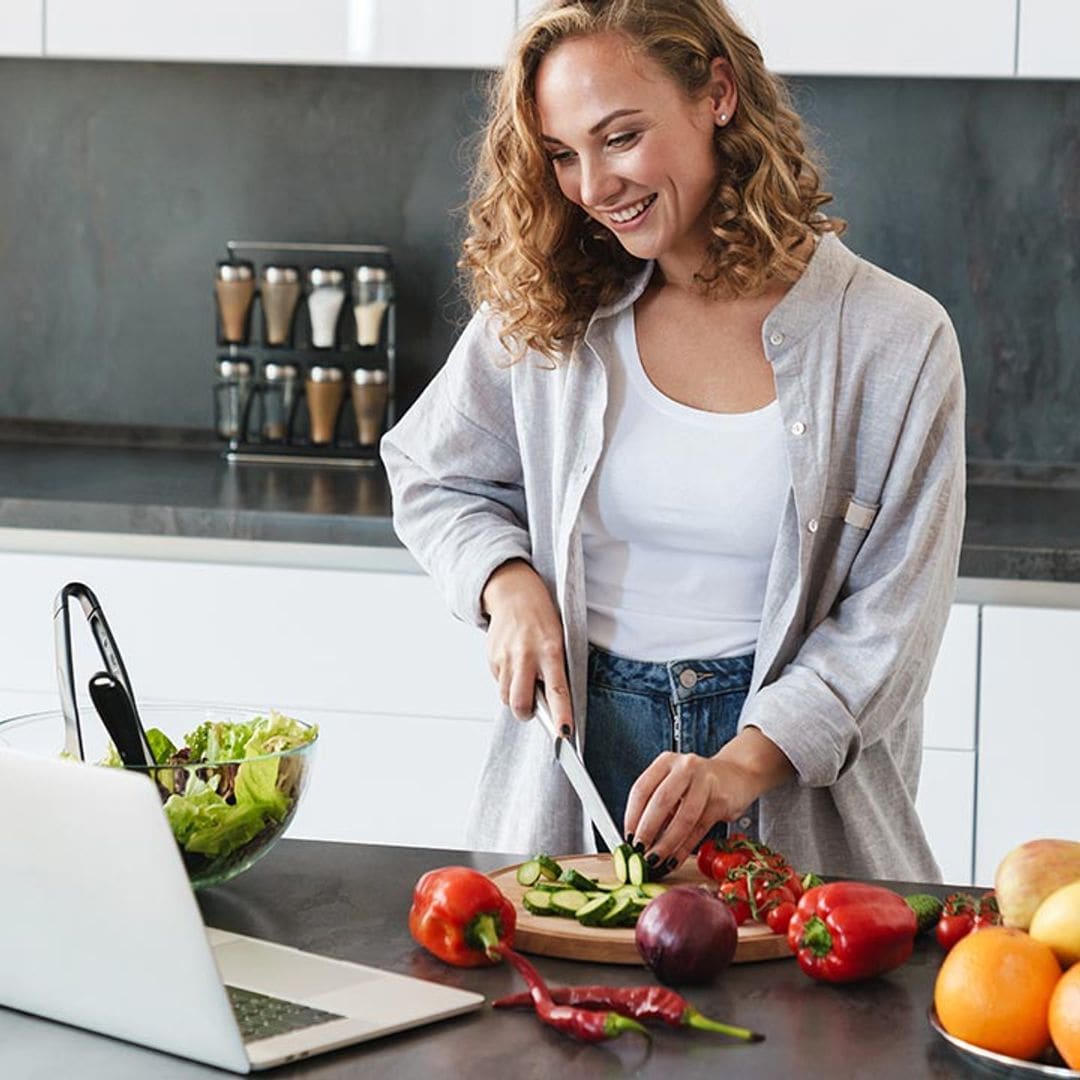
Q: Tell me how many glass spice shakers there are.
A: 8